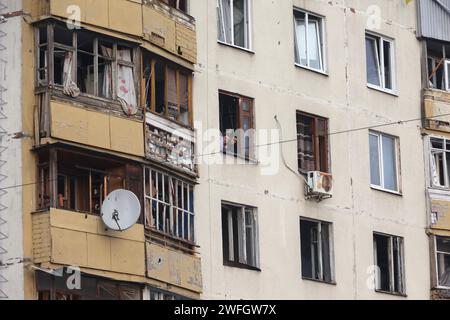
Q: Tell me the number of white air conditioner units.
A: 1